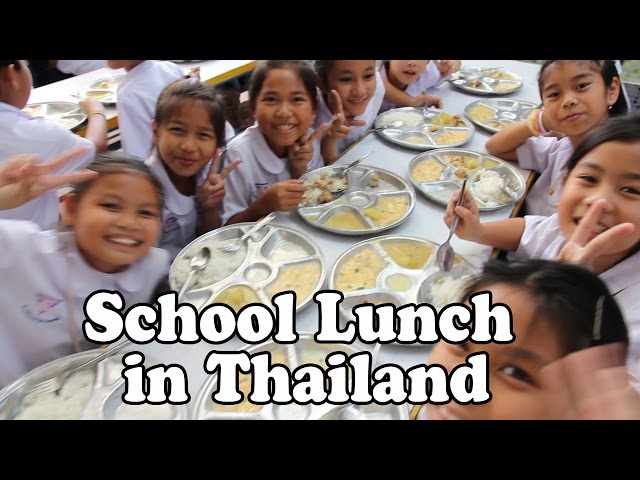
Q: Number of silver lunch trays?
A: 11